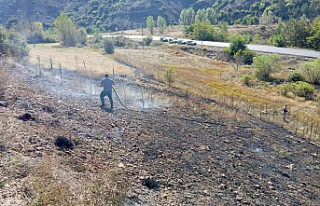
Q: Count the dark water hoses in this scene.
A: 1